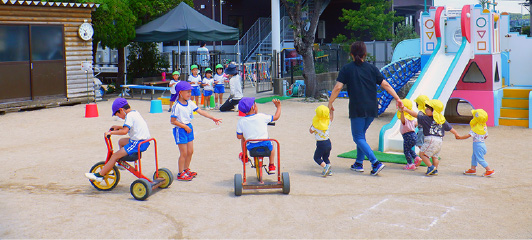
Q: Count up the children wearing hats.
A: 12